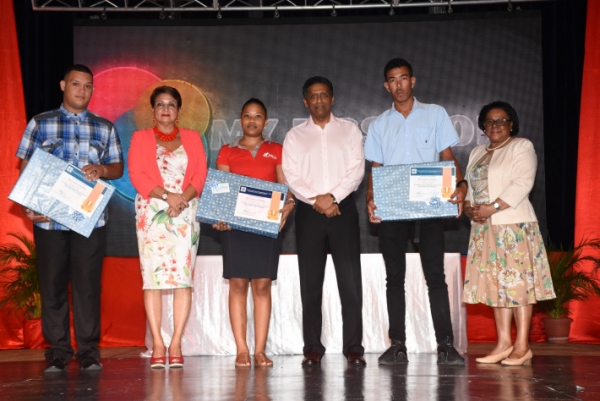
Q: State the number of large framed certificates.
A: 3